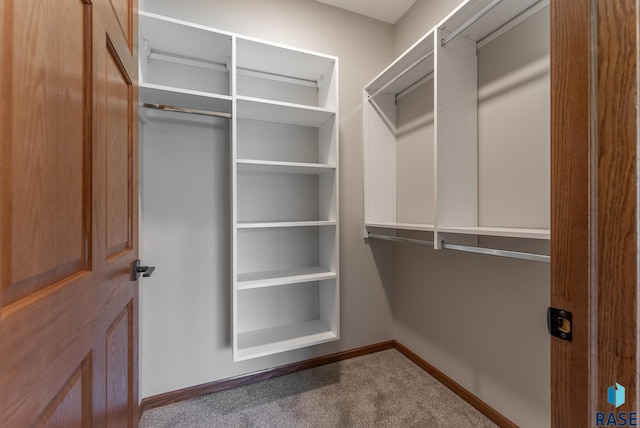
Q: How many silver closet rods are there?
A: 5